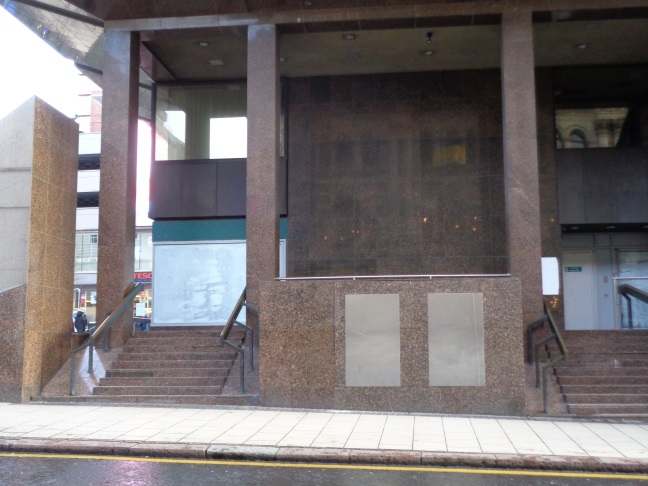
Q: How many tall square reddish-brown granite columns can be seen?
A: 3